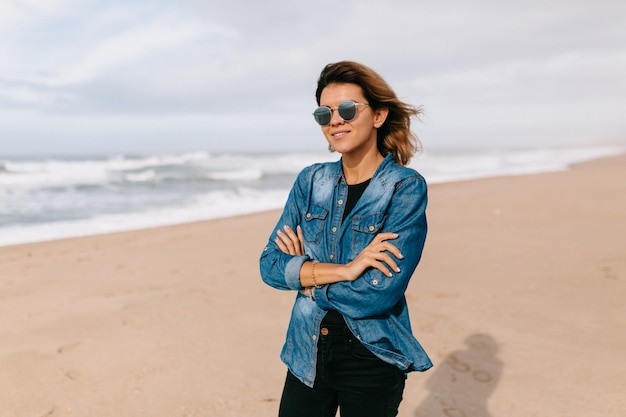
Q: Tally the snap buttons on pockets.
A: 2